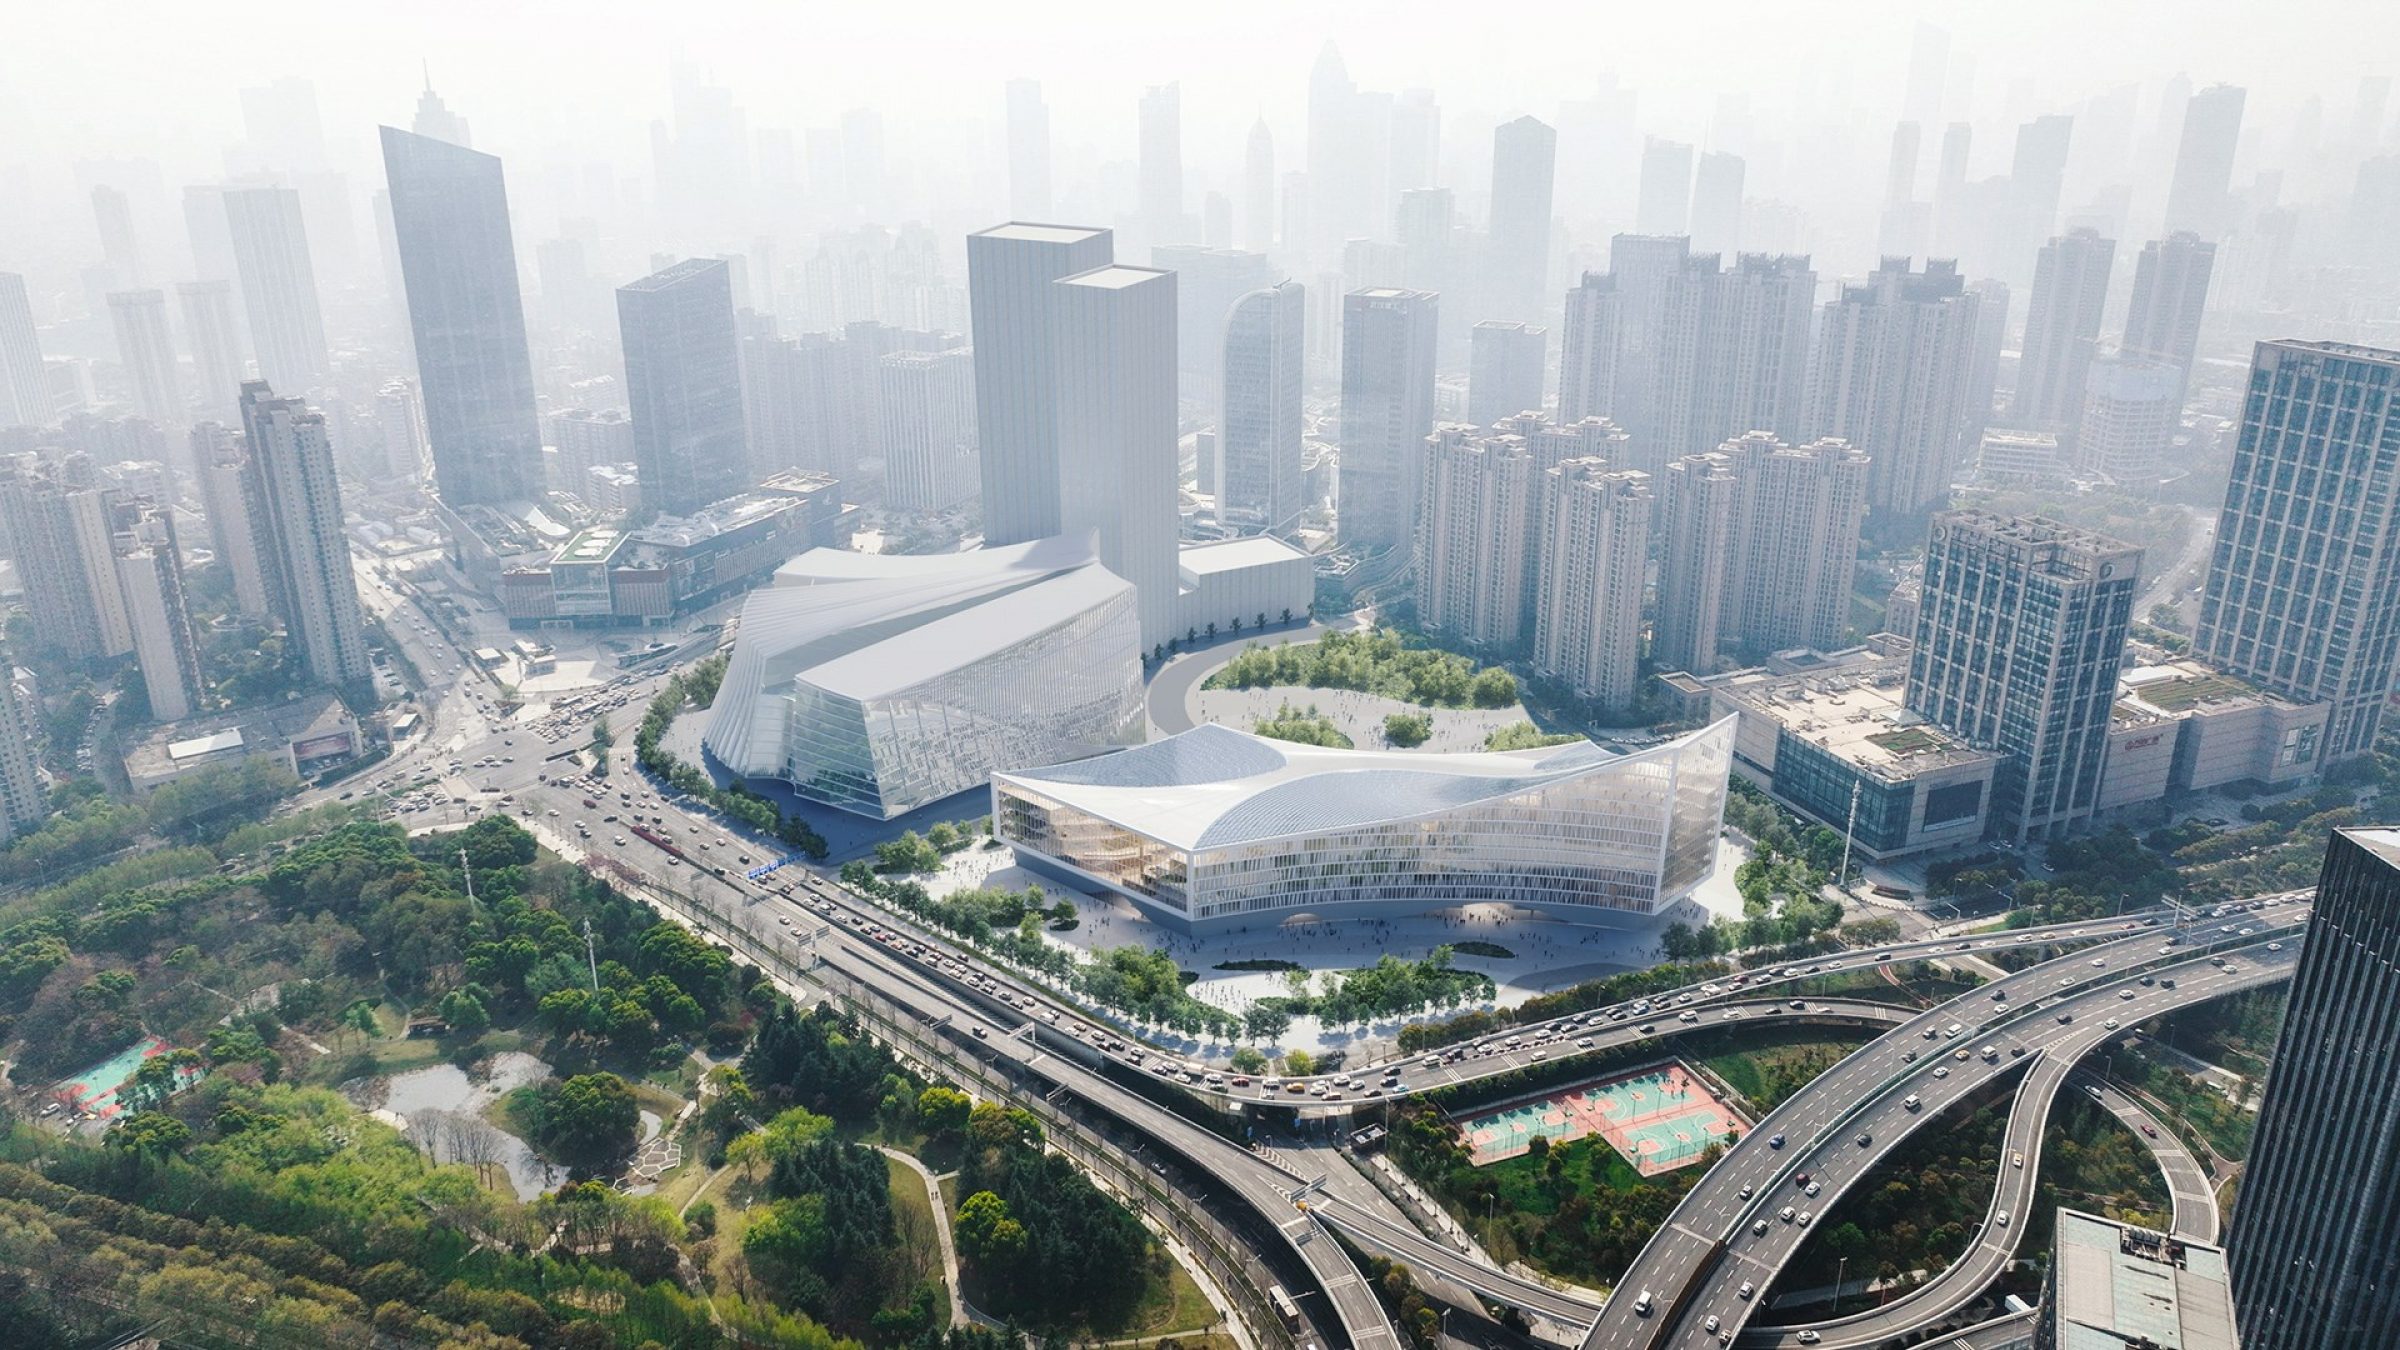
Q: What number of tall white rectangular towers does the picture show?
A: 2